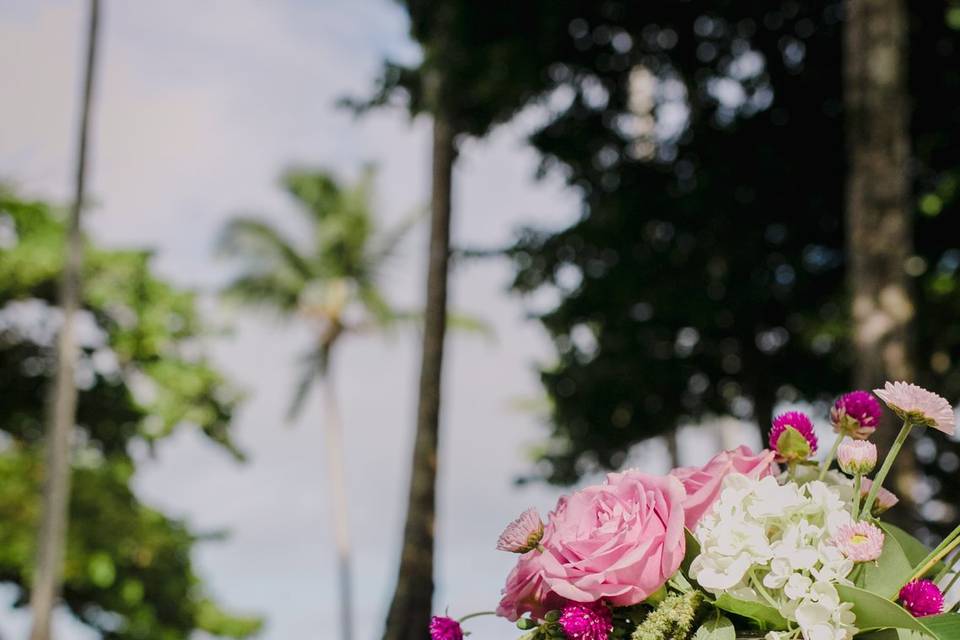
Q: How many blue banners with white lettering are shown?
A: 0